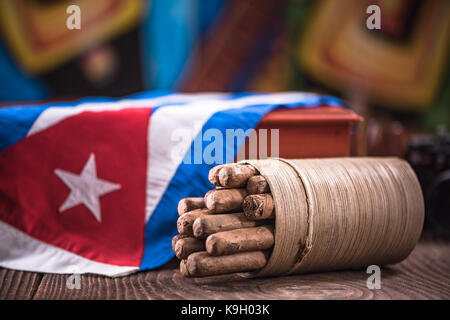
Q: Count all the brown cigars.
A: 13